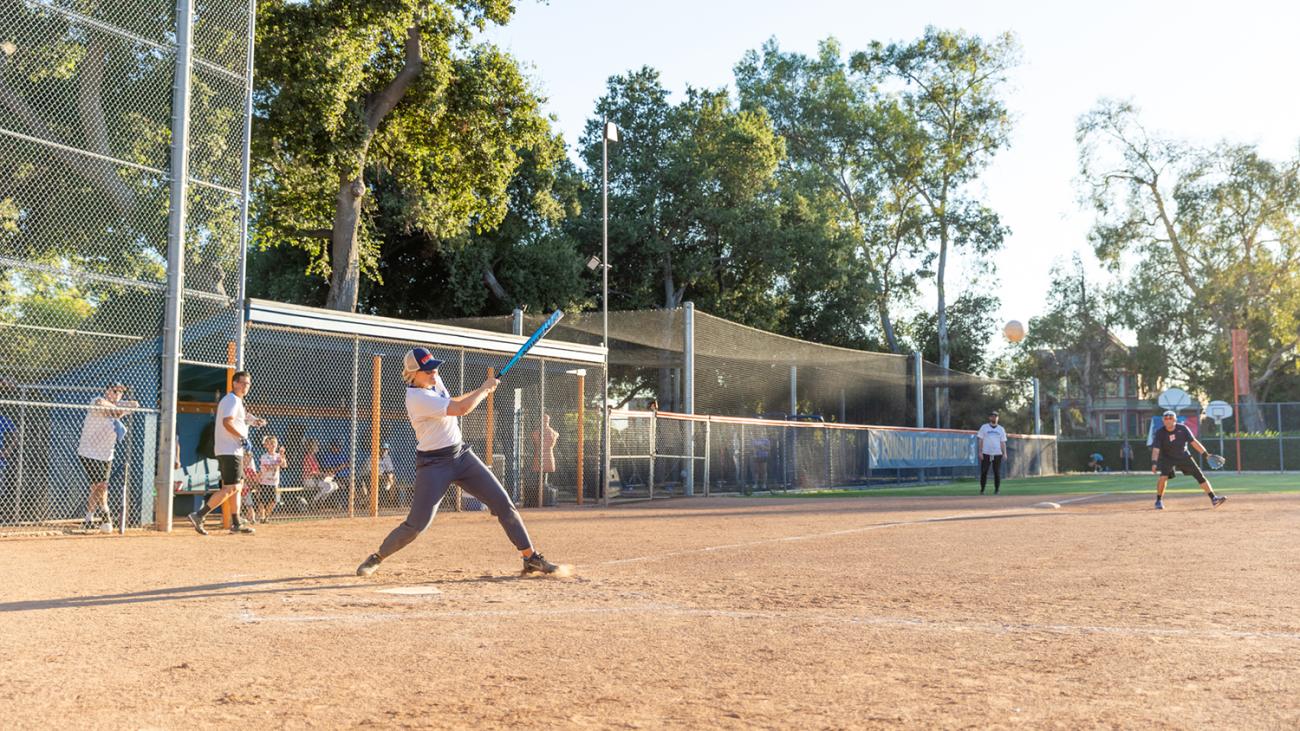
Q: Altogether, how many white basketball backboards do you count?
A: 2